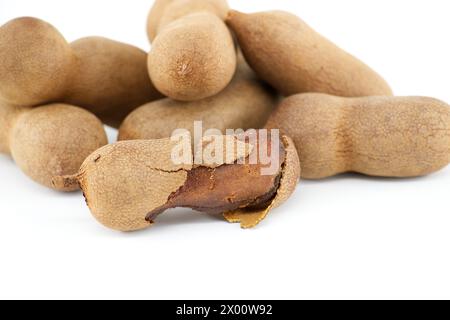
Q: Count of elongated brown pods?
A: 7